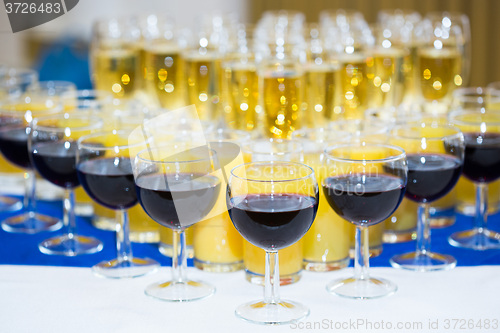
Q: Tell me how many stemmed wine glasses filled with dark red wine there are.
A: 8